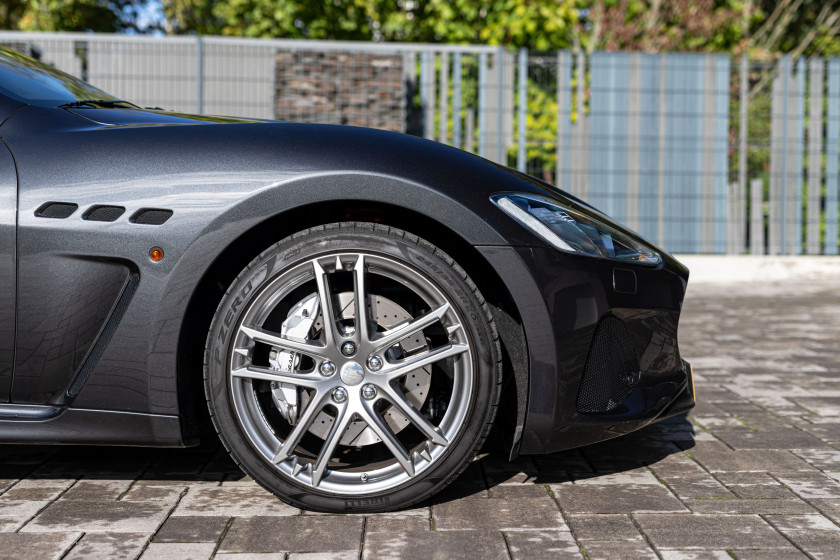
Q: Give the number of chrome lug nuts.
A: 5